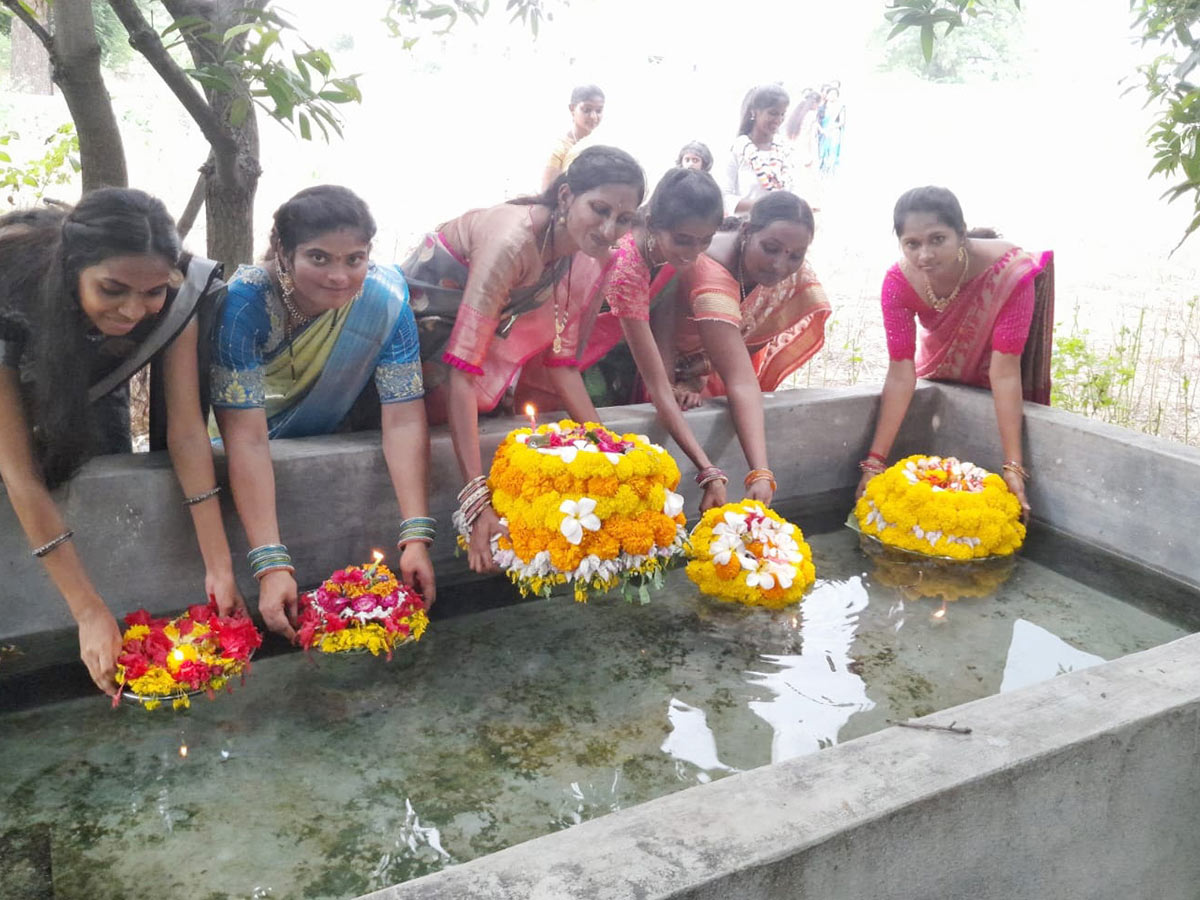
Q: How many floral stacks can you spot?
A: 5